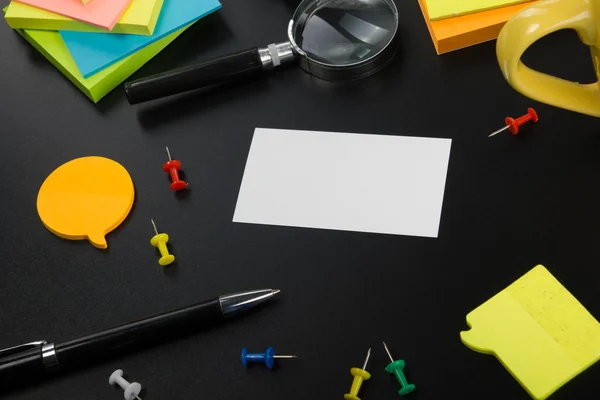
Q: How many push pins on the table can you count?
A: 7